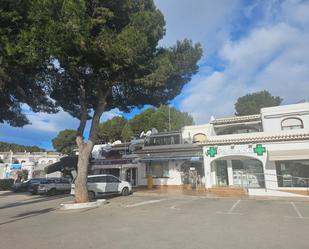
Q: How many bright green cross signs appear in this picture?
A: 2